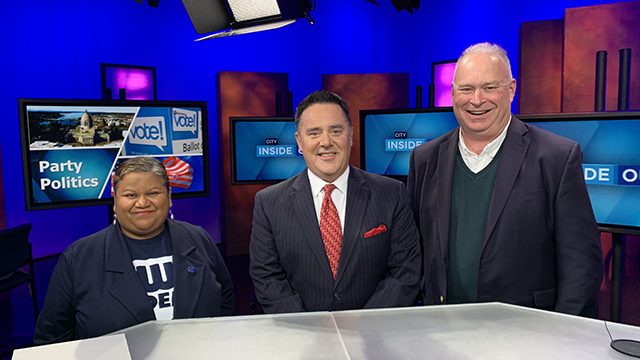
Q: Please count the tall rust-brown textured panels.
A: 4